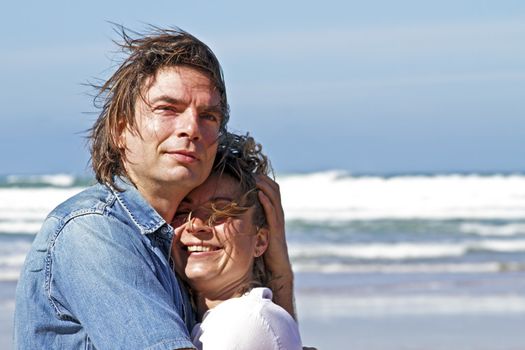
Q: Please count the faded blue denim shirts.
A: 1